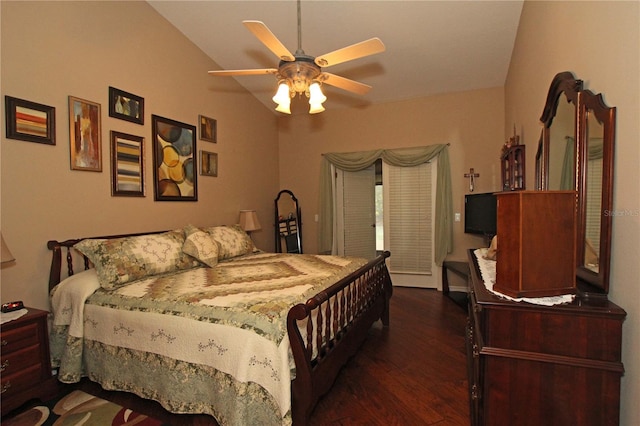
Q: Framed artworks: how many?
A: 7